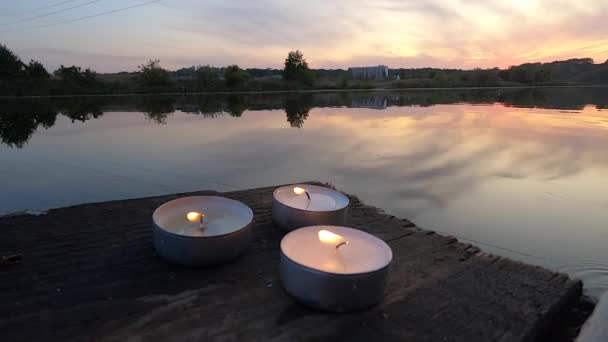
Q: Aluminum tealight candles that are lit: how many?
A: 3